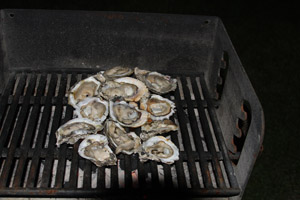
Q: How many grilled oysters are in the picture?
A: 12